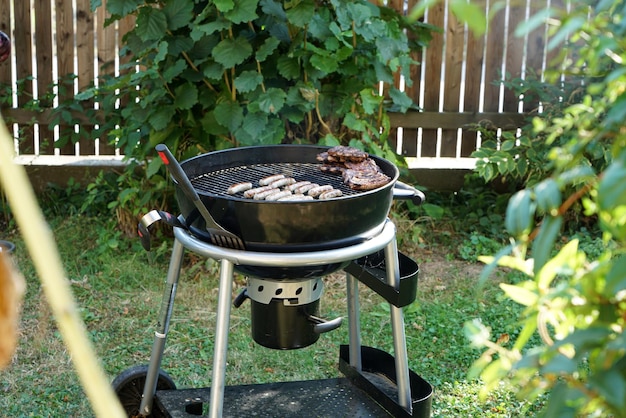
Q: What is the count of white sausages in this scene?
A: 12